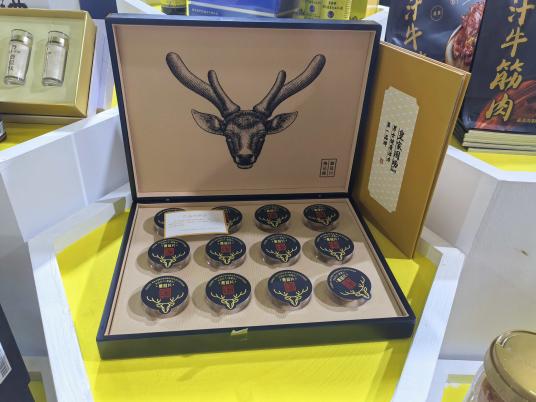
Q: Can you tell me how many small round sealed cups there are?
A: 12